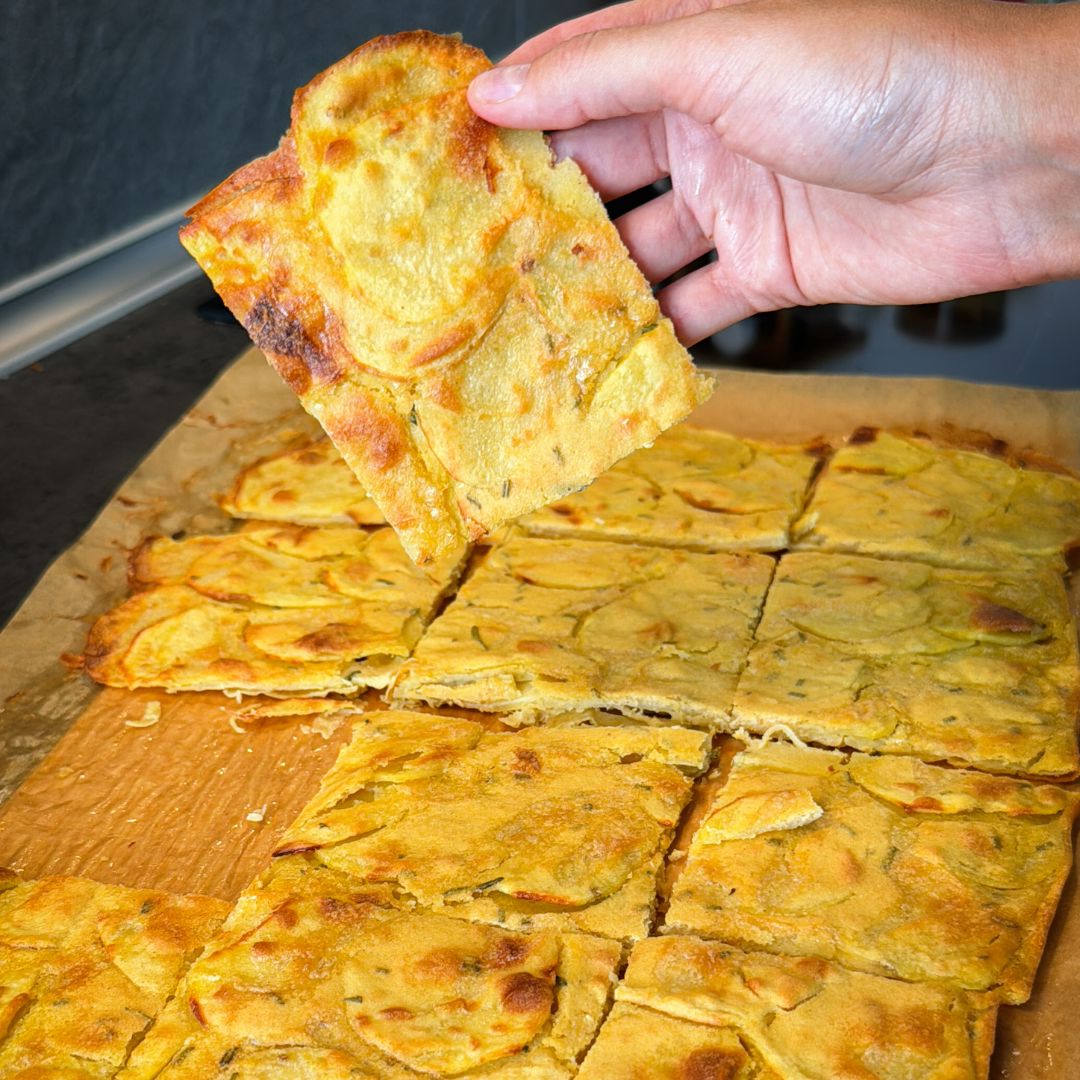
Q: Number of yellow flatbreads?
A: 12